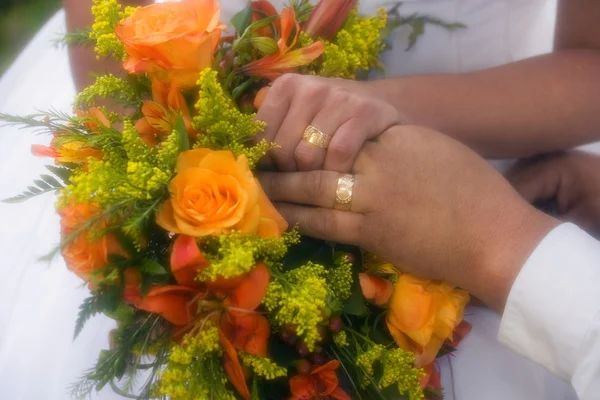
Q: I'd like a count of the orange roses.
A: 4